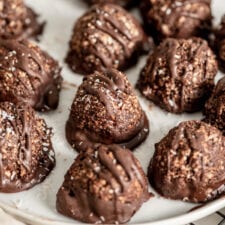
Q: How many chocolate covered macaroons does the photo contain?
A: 12